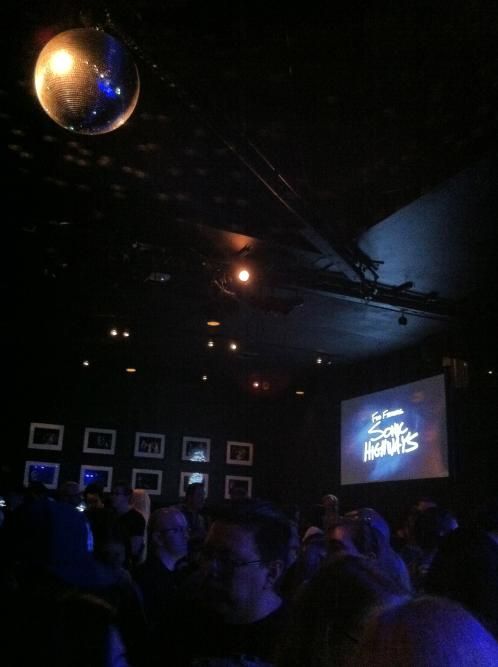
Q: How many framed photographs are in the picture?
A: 10